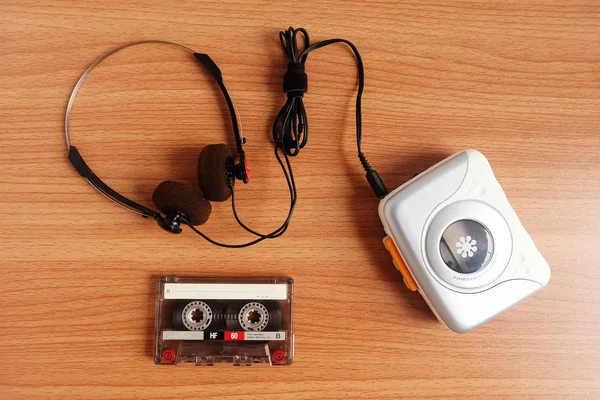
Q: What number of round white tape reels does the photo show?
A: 2